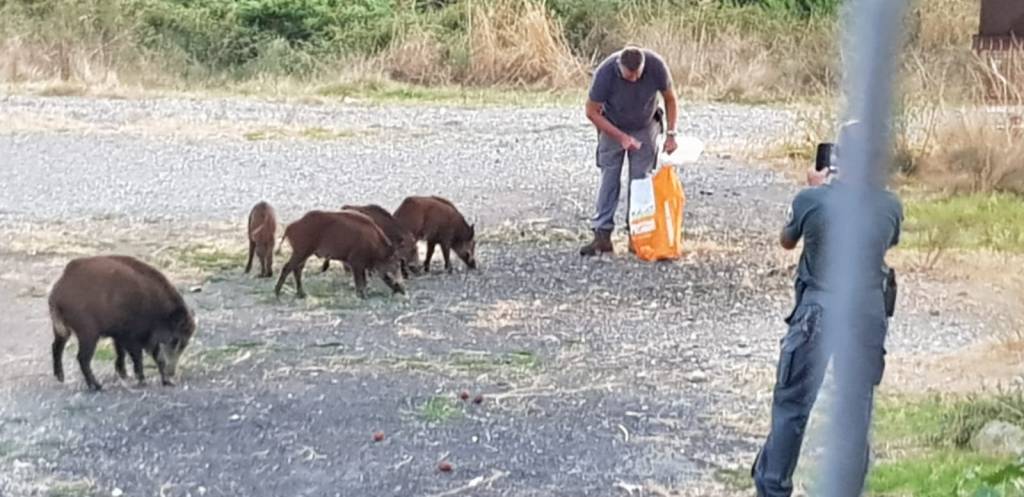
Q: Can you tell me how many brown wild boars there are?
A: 5